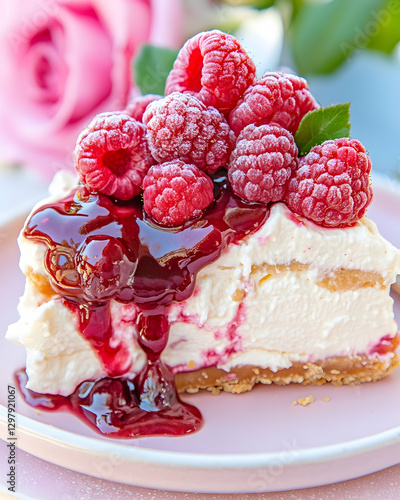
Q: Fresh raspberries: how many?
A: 8